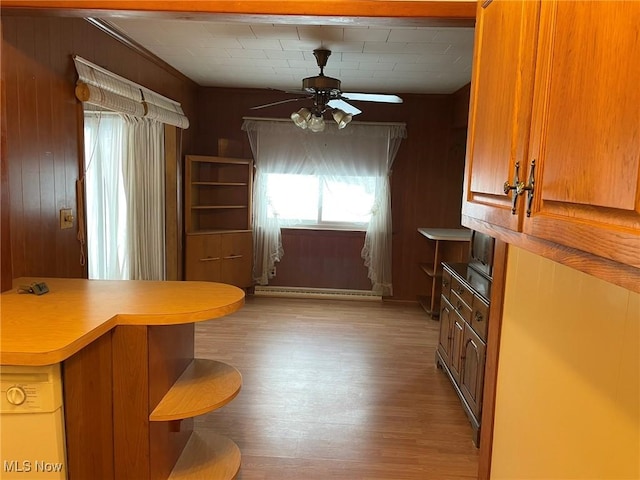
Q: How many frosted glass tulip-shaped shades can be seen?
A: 3